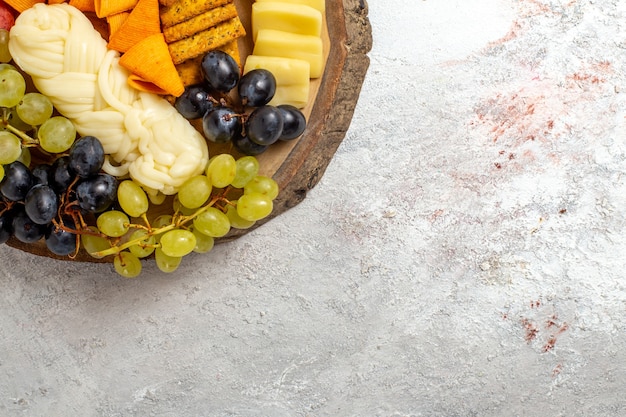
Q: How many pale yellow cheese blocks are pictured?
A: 4